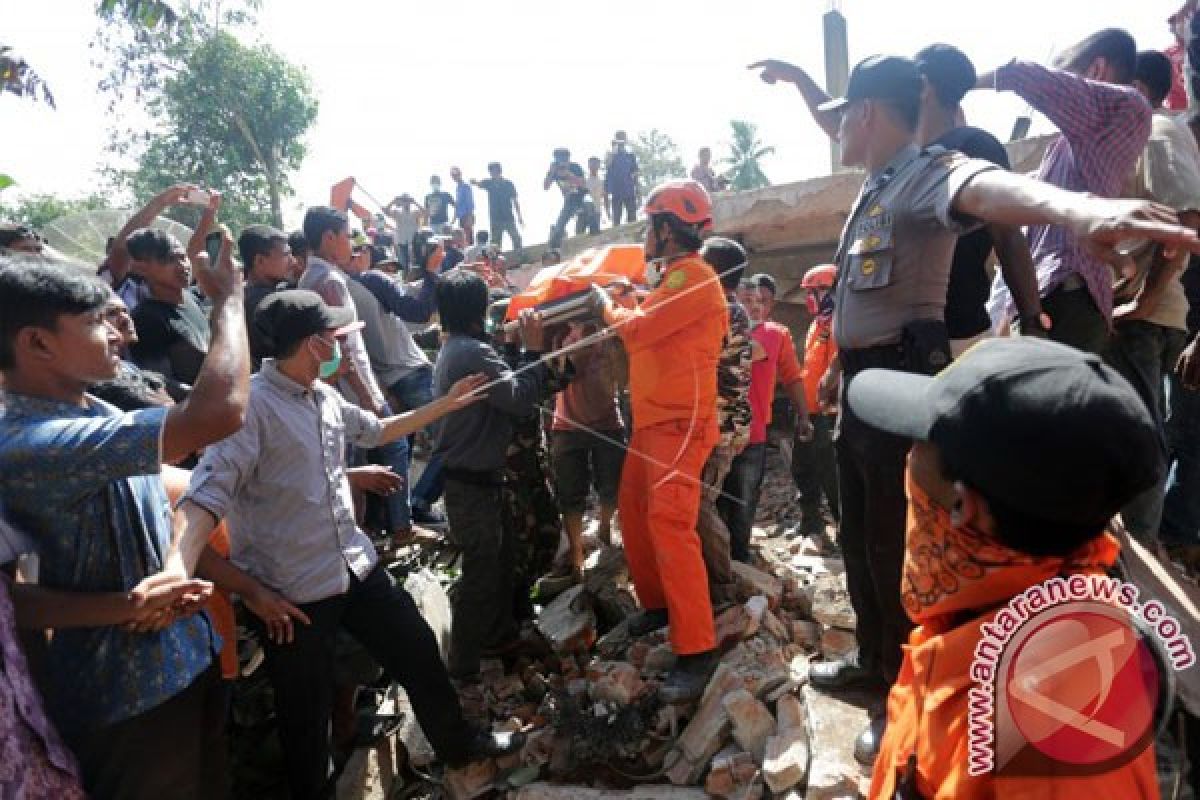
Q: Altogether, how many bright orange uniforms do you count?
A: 3